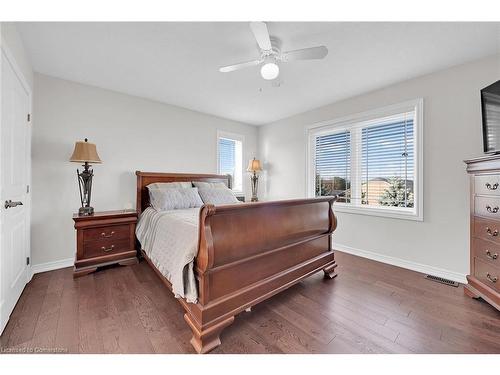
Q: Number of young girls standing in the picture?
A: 0